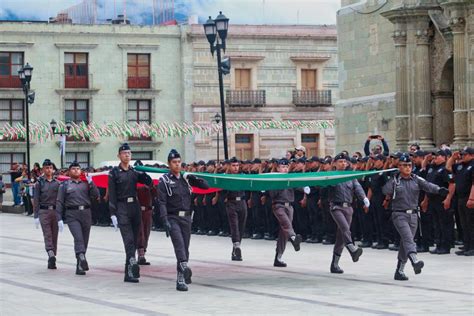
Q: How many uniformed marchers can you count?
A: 9